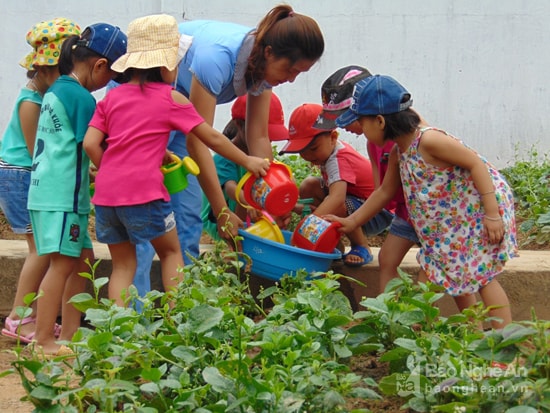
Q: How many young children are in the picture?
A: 7